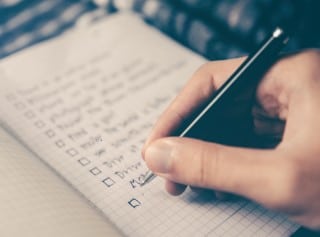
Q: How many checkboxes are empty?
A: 11